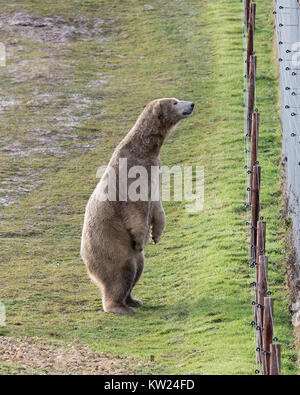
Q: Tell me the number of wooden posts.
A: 9